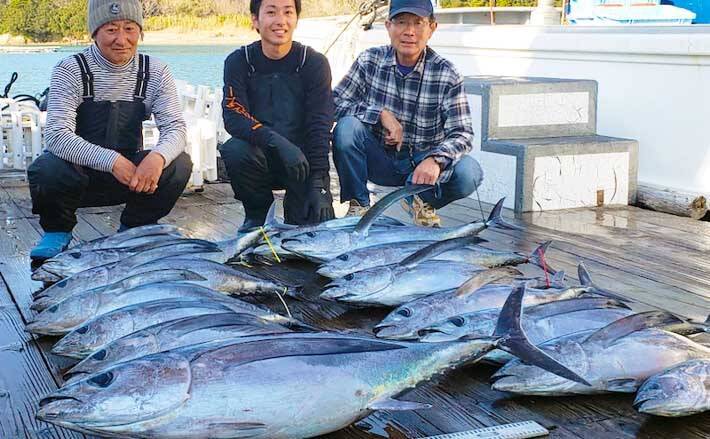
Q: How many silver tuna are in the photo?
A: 15